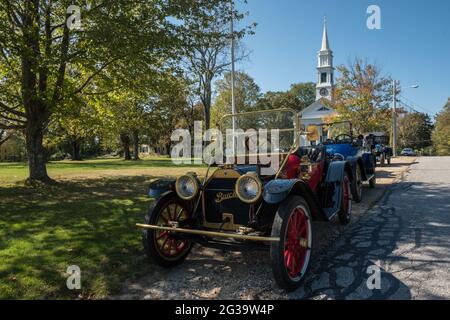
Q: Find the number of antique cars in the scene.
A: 3